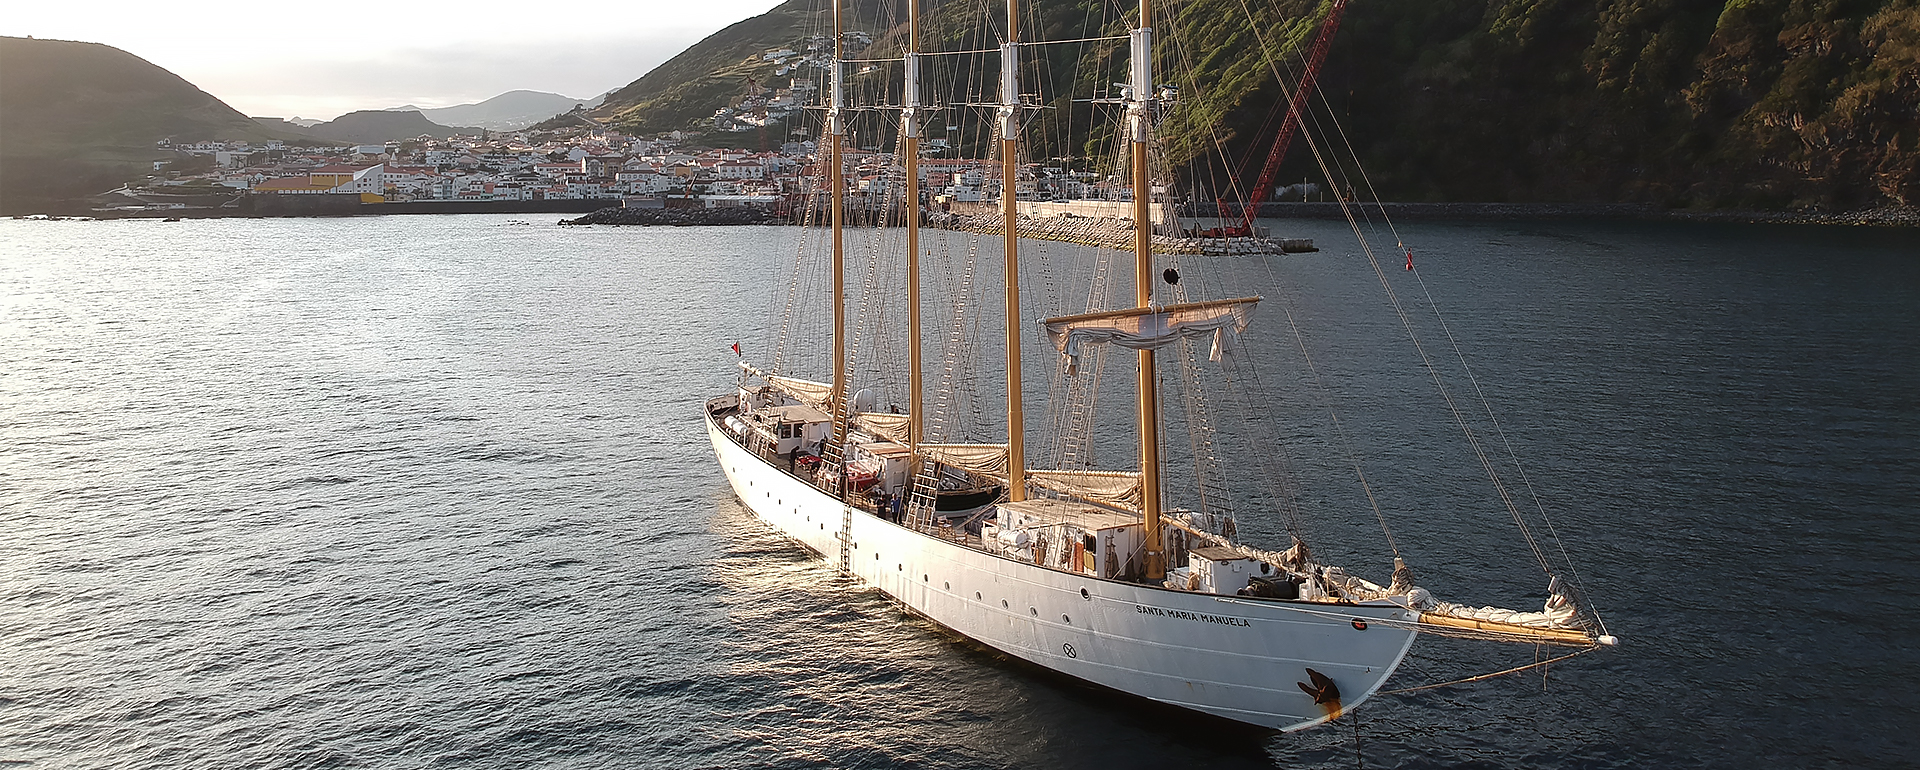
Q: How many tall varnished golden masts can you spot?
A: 4